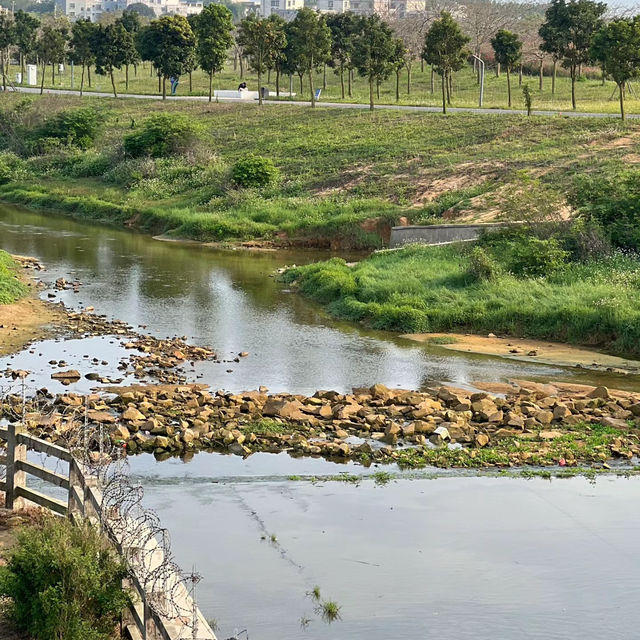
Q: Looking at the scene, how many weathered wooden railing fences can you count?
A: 1